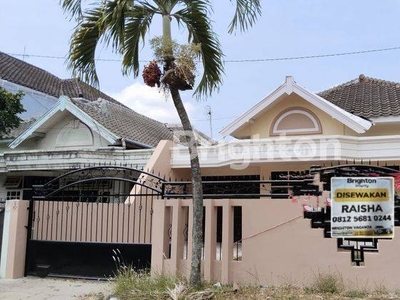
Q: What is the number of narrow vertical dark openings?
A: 5